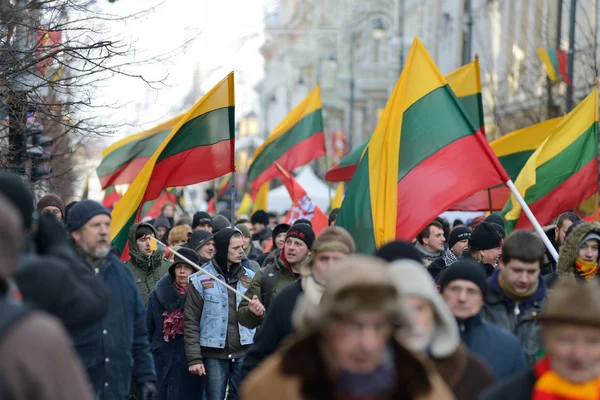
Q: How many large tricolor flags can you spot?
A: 7